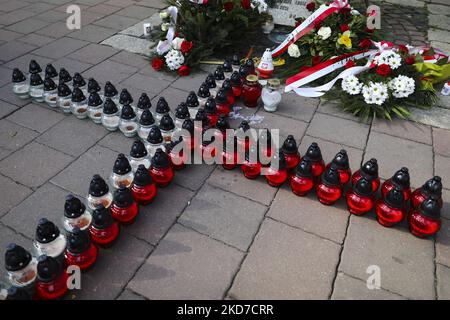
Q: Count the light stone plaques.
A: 1